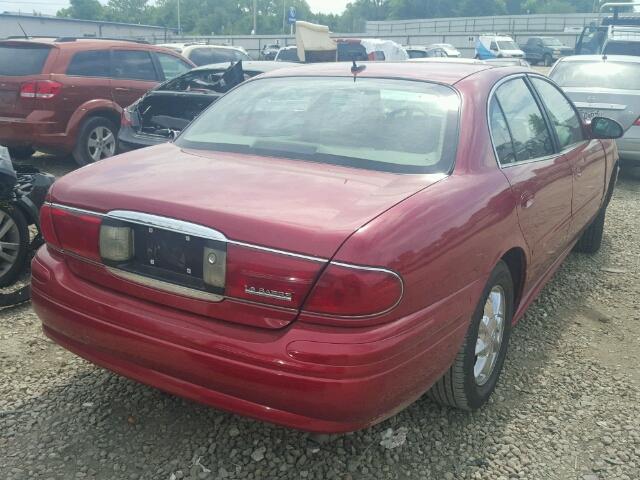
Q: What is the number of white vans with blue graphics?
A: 1